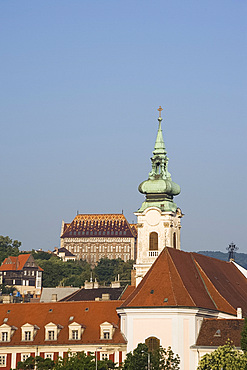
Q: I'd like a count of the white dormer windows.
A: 5